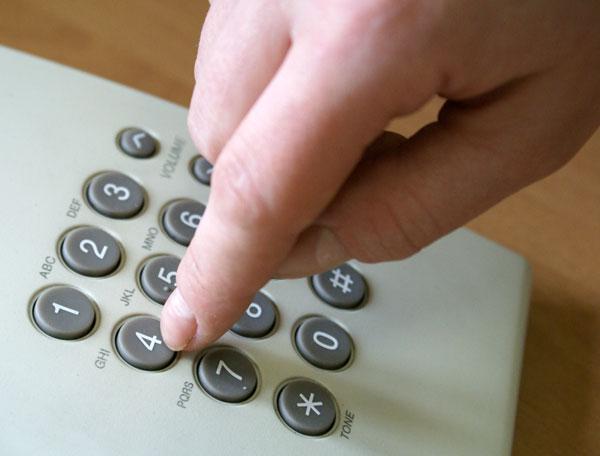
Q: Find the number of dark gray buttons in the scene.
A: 13